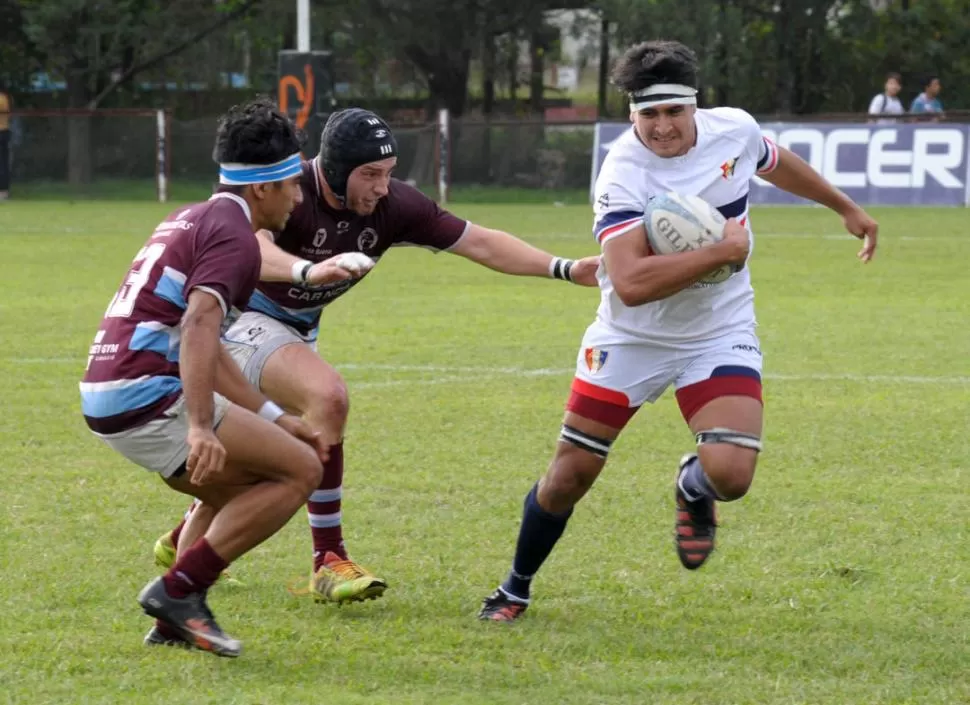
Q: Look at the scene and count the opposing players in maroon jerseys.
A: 2